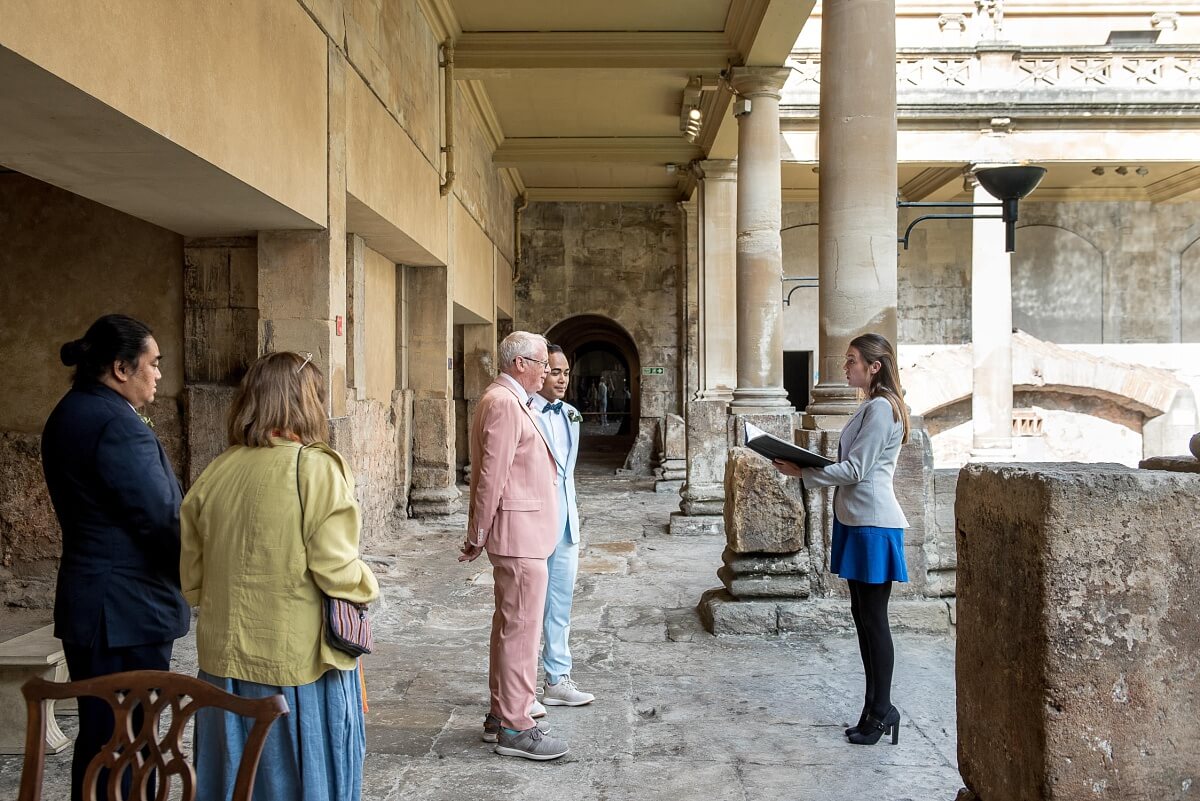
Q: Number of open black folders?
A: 1